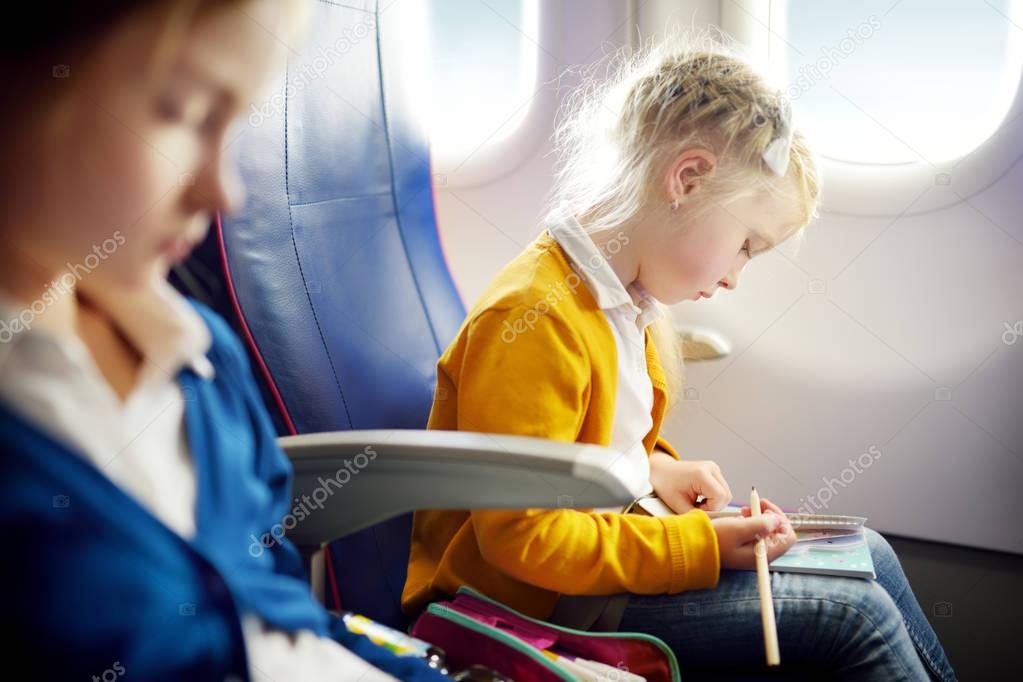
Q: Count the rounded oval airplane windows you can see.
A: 2